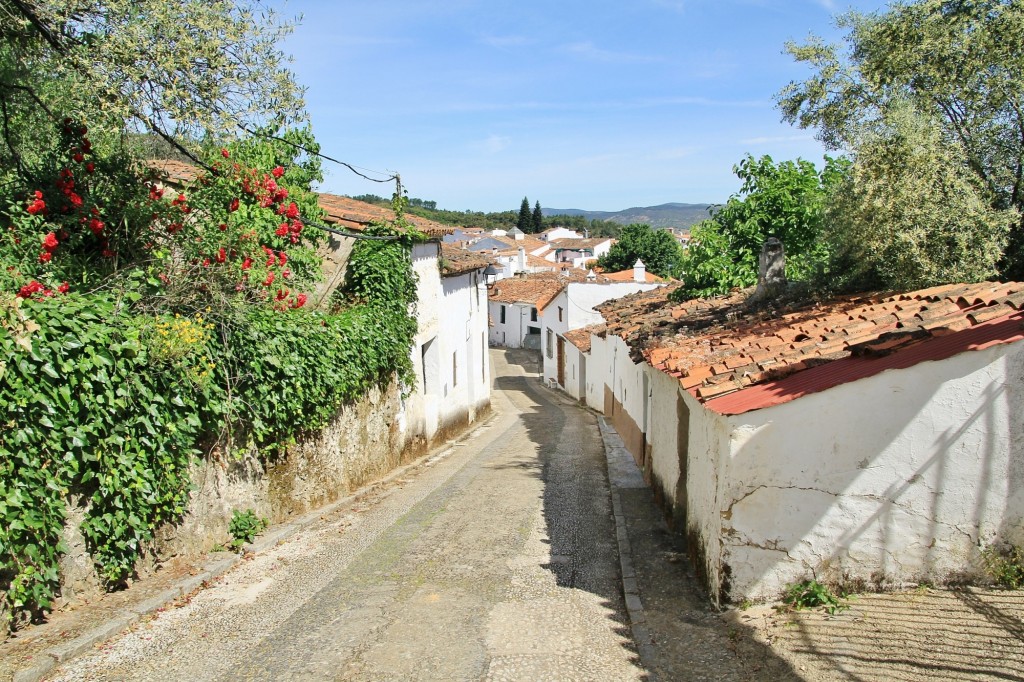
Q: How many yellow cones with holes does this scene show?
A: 0